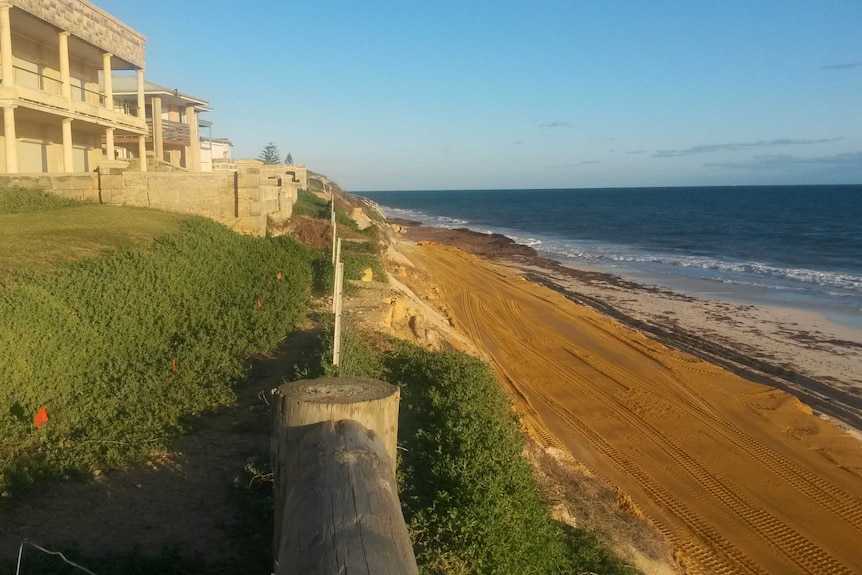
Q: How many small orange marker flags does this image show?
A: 4